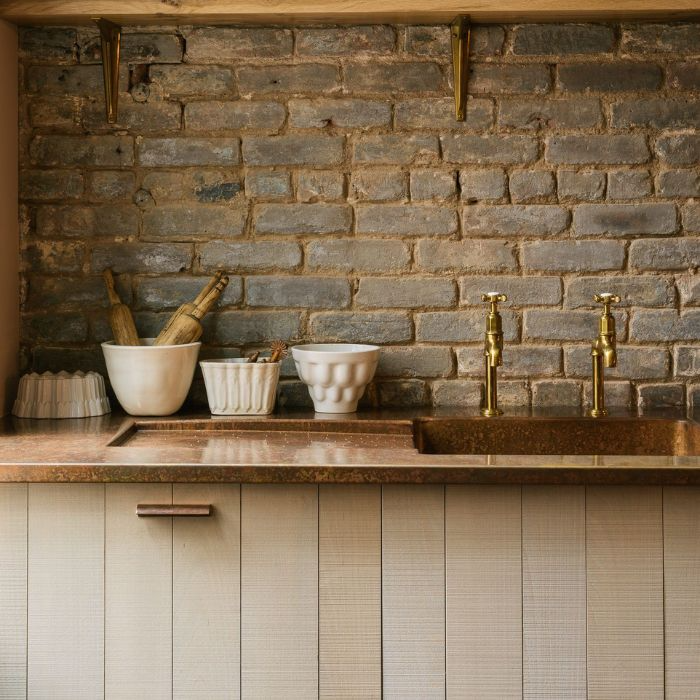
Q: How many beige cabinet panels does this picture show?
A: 11